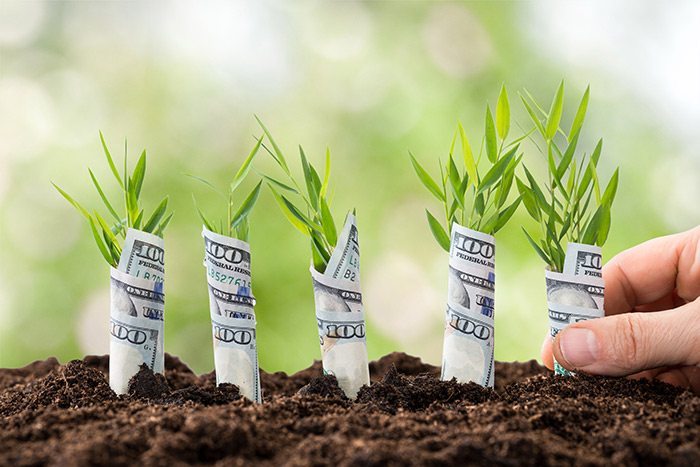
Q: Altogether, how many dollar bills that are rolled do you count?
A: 5